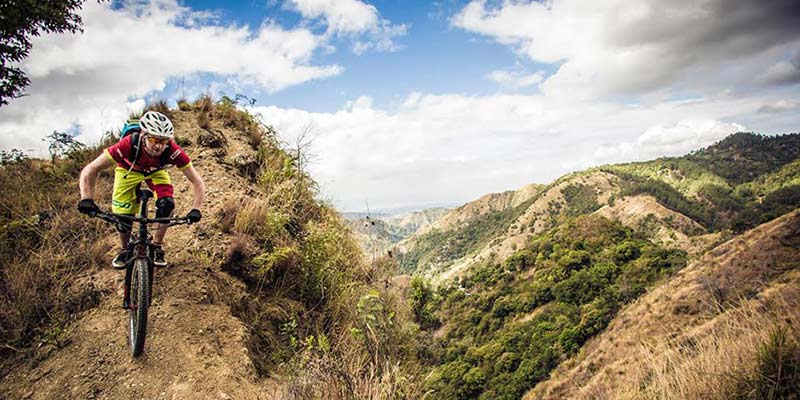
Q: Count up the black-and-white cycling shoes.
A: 2